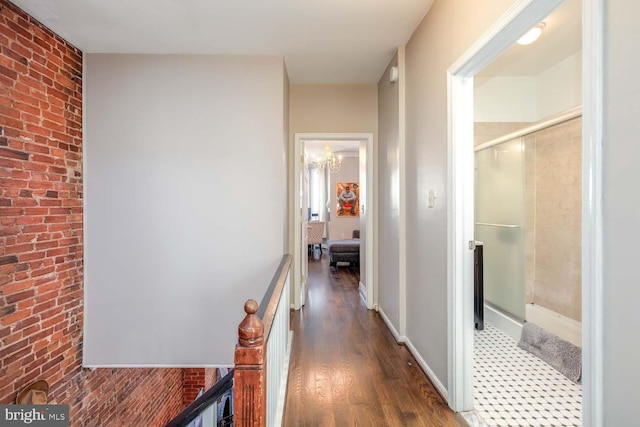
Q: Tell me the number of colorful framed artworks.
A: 1